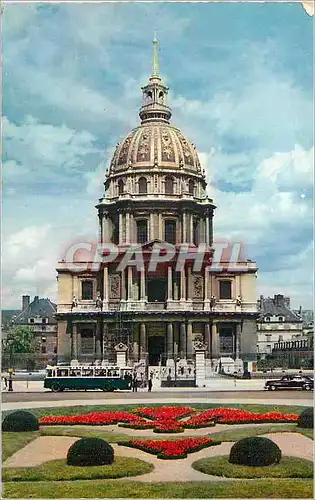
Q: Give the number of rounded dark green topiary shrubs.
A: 4